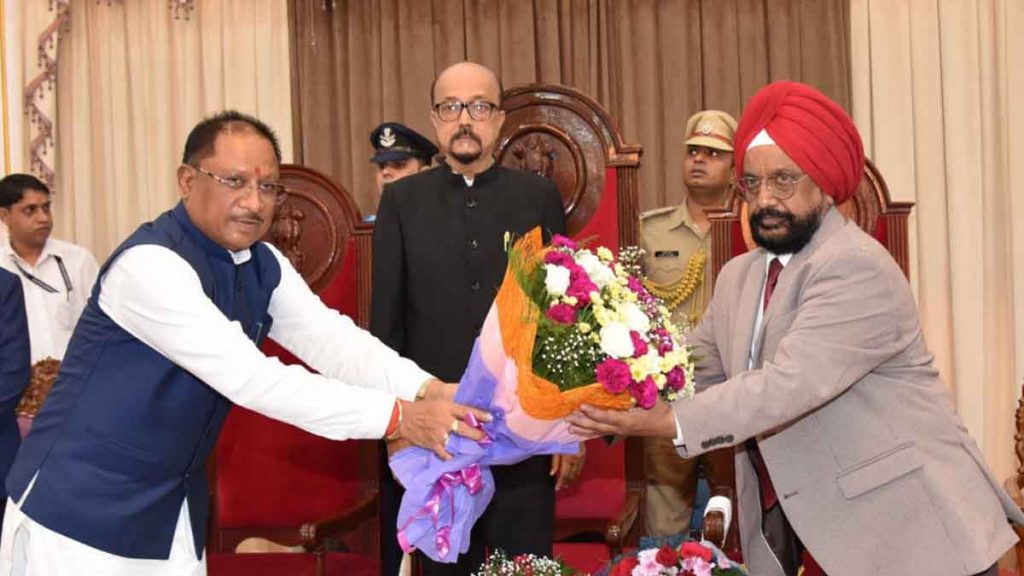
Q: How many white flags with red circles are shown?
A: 0